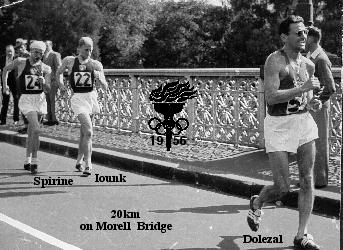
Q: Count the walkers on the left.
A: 2